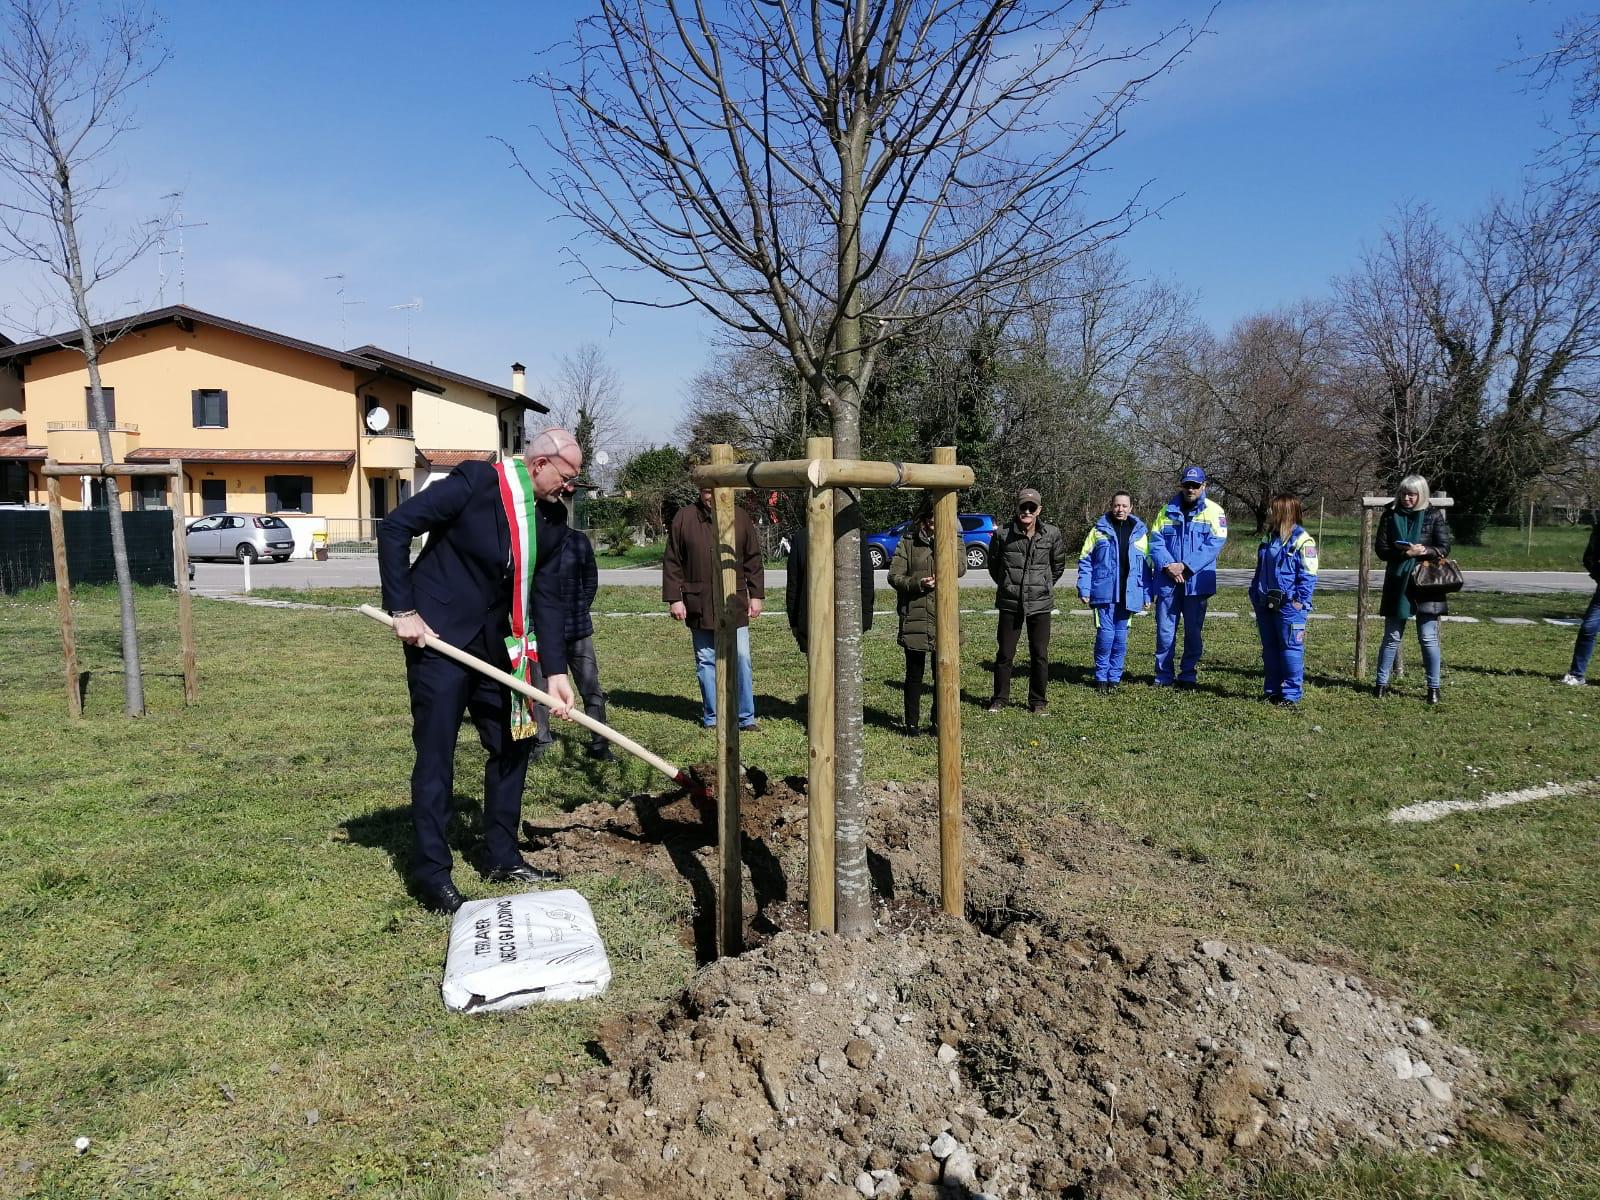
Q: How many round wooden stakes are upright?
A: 7